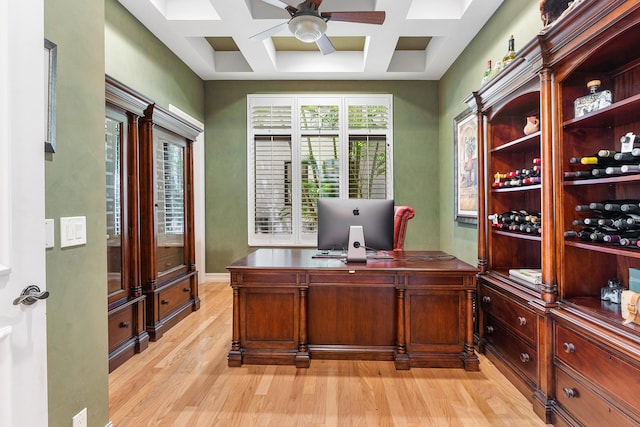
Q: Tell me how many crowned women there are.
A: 0